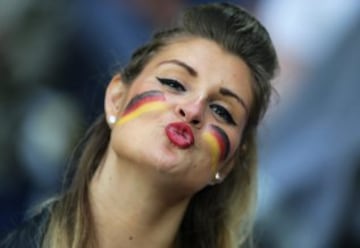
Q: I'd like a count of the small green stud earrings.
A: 0